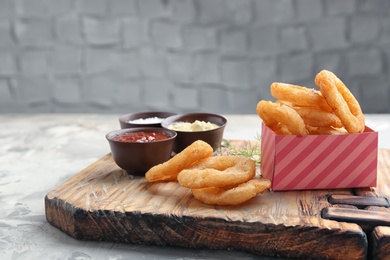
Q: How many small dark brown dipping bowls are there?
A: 3